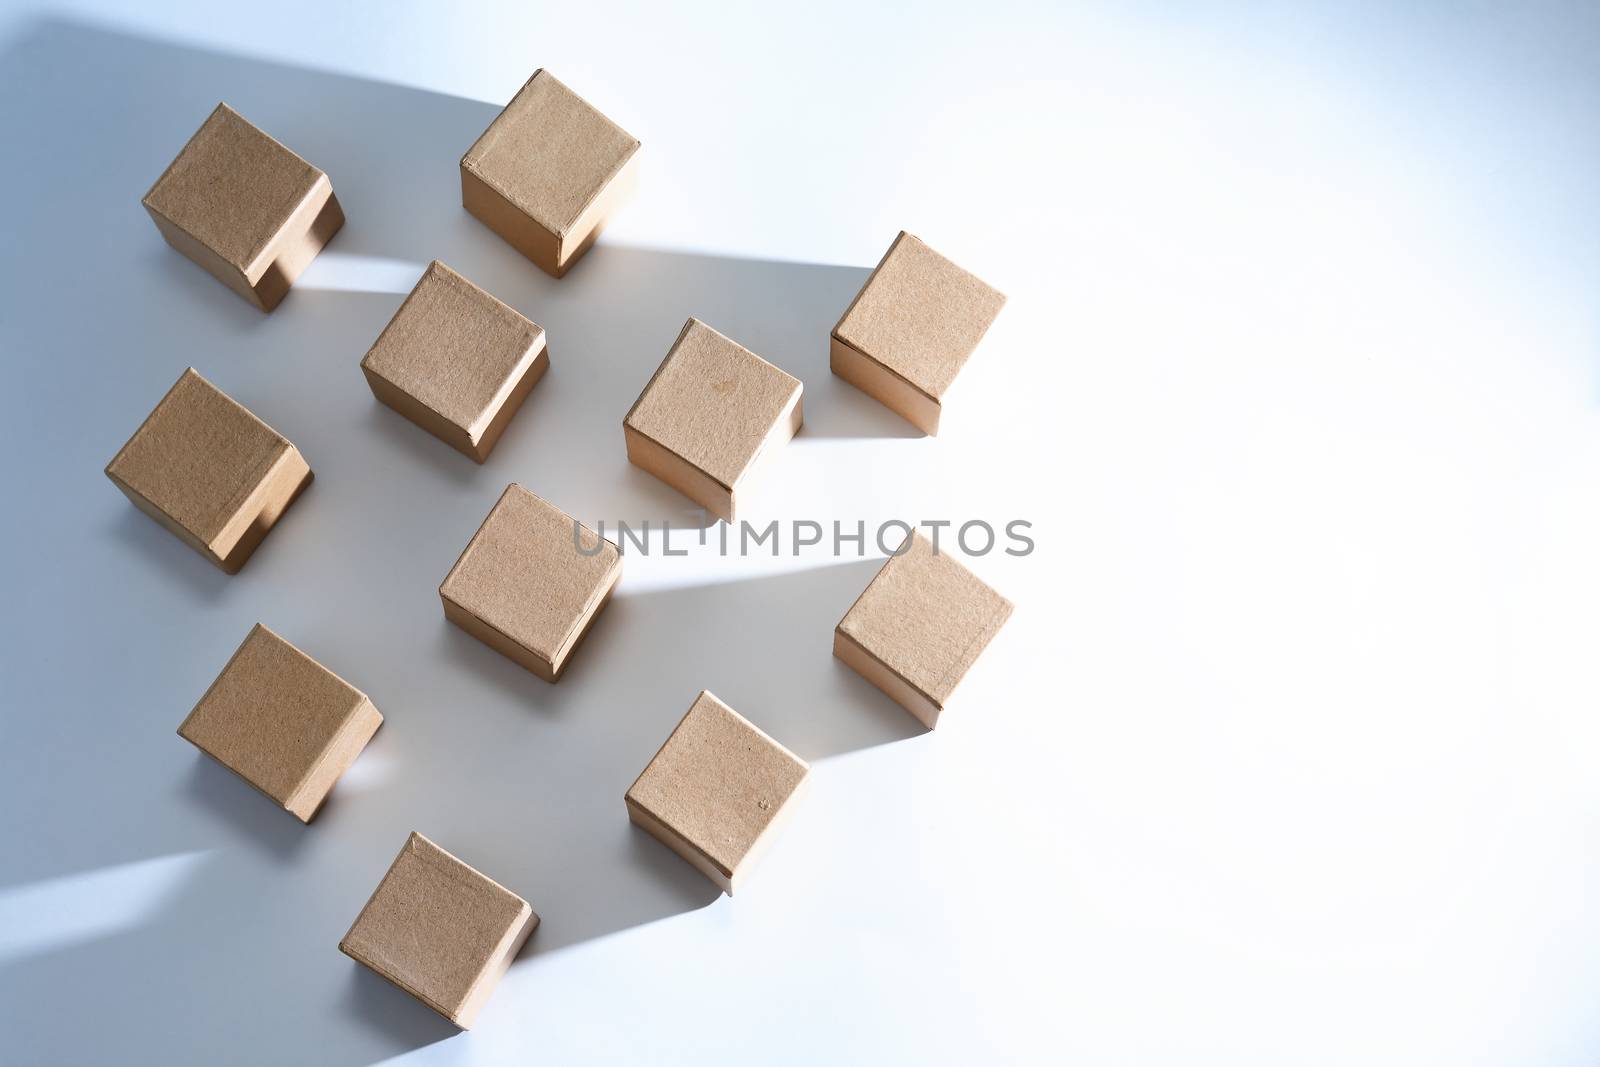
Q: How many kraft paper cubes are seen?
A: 11